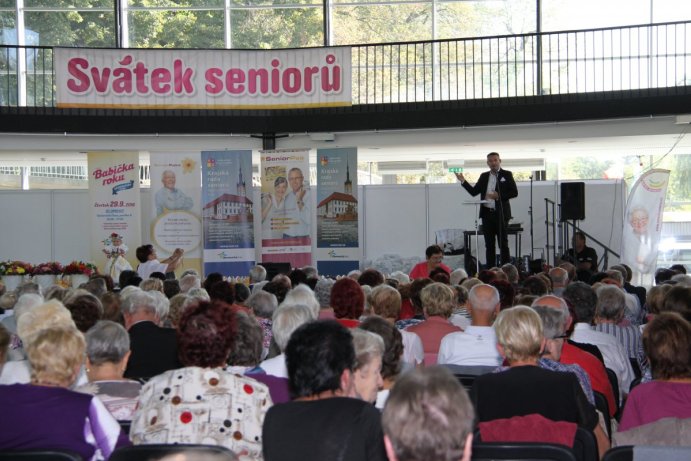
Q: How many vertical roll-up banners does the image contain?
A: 5